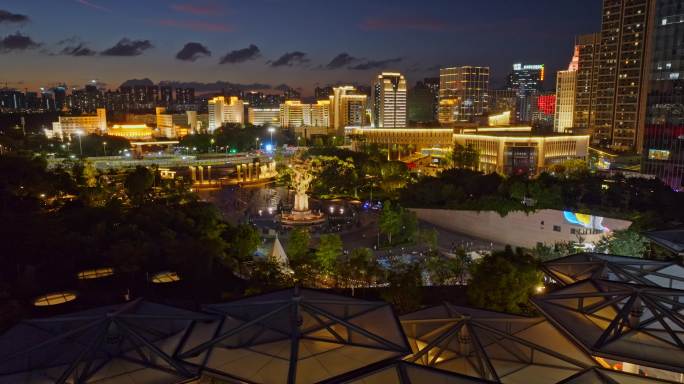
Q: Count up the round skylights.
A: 3